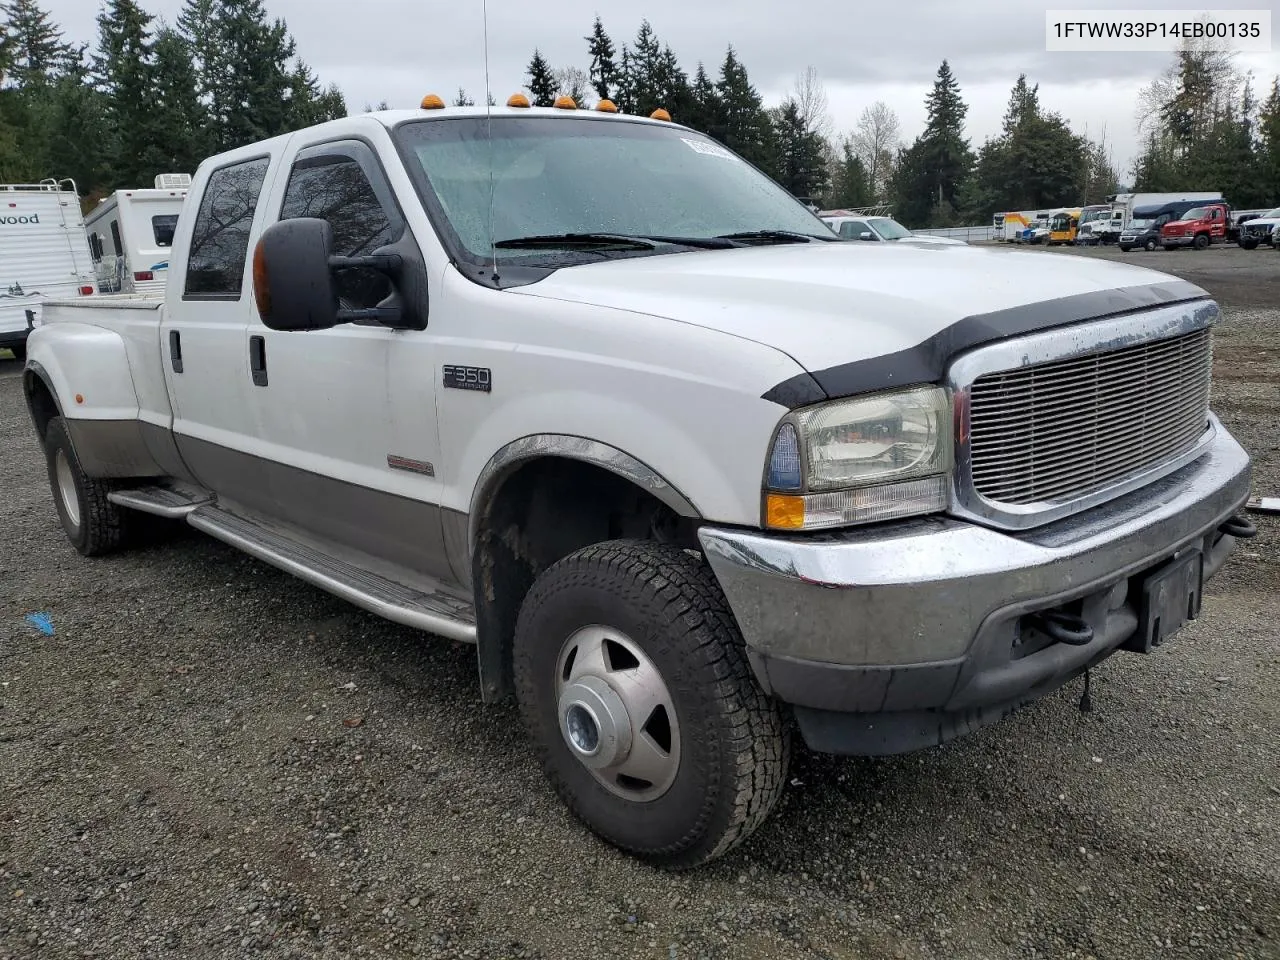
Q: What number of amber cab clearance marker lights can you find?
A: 5